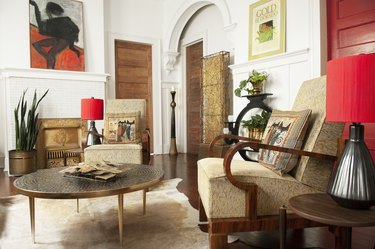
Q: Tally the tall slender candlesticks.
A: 1